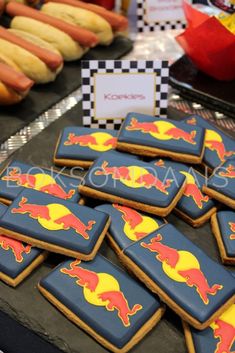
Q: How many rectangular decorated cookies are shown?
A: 14